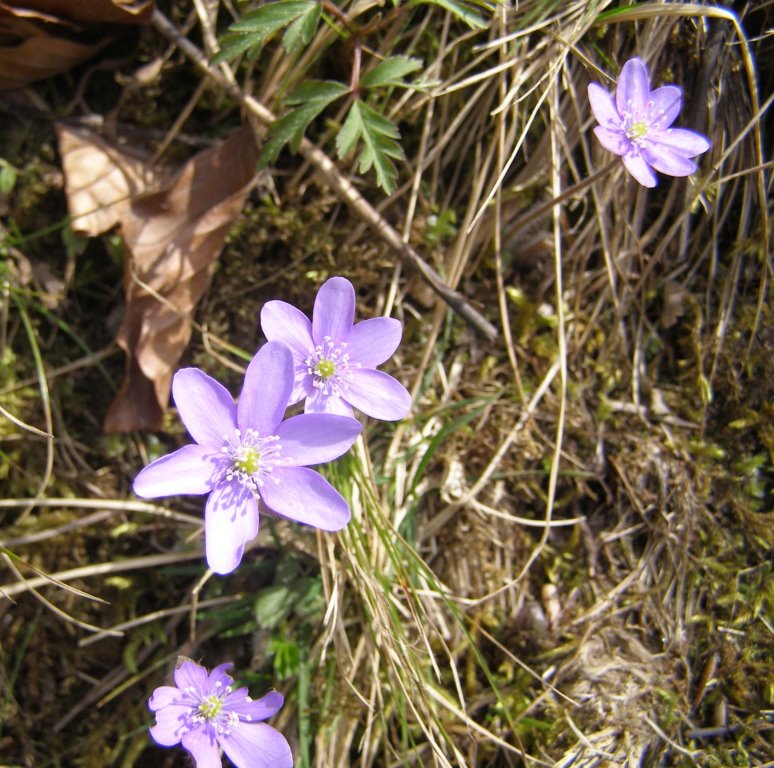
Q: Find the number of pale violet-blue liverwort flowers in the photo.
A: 4